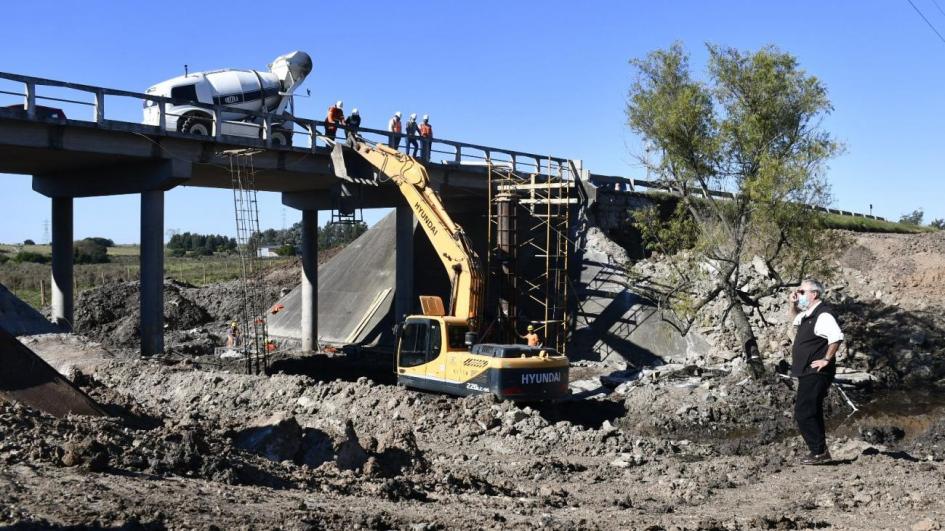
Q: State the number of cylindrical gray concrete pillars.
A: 4